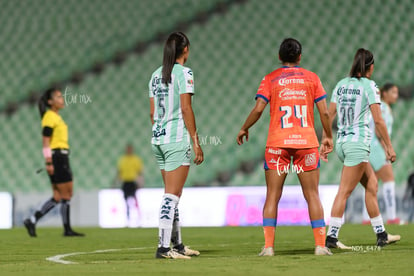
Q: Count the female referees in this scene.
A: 1